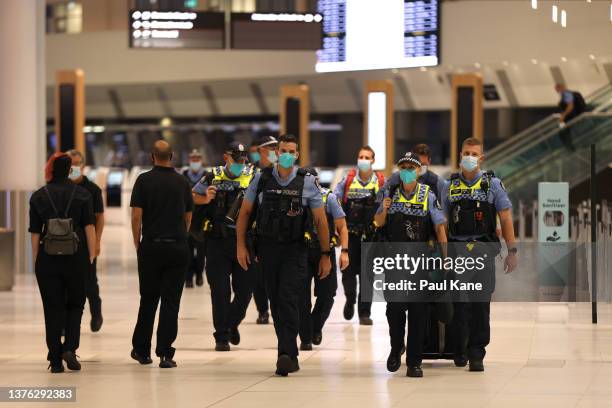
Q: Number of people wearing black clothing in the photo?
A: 3